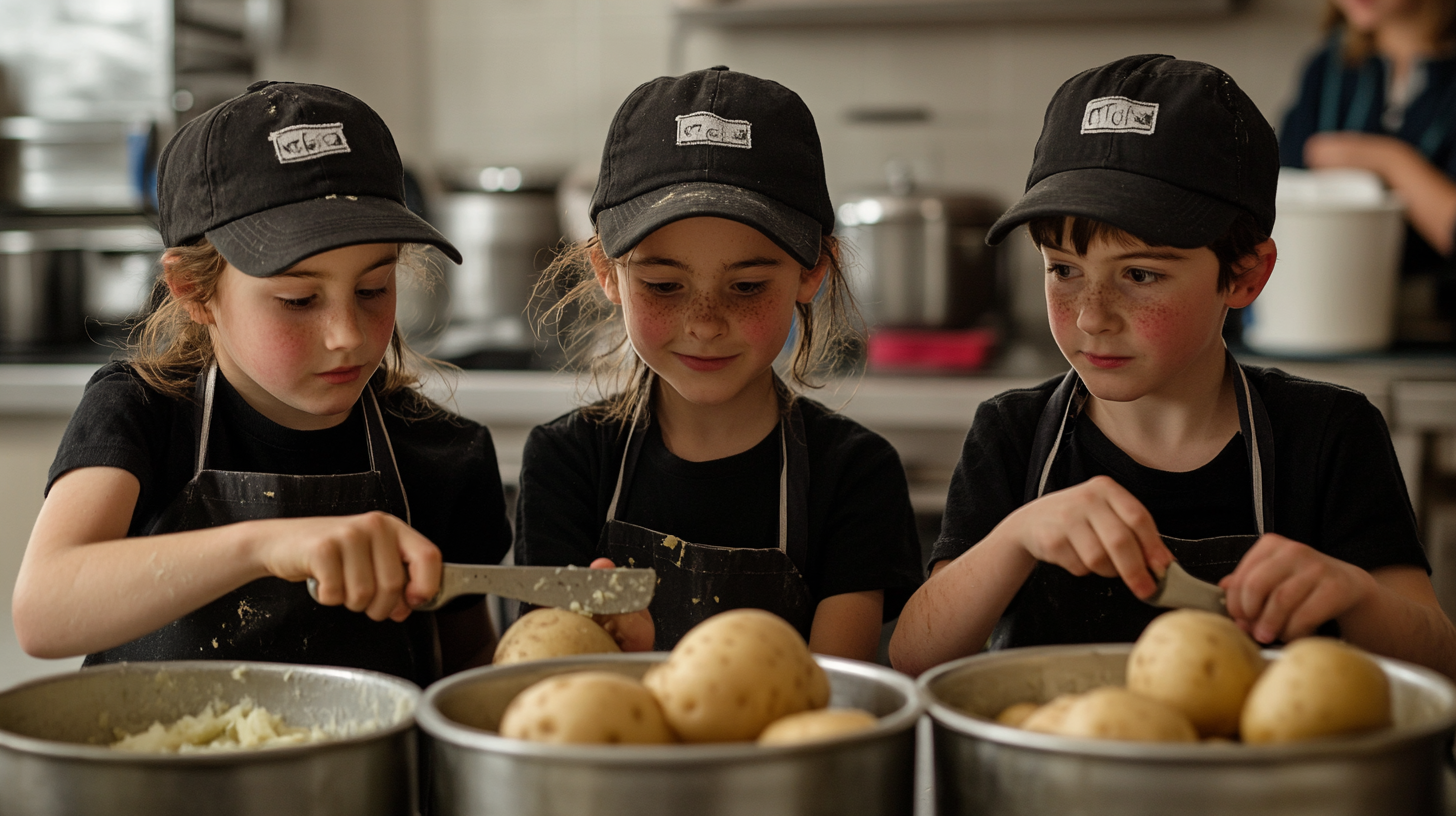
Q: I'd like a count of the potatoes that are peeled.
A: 0